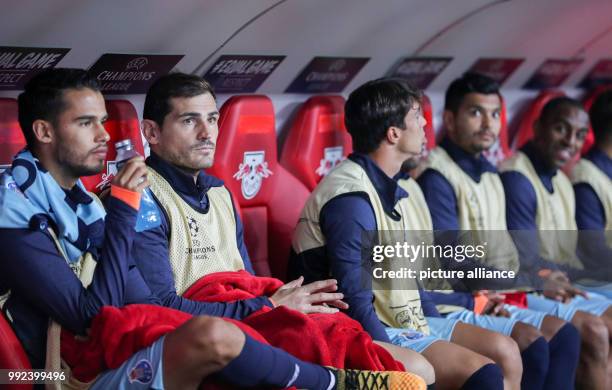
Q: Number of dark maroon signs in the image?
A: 8